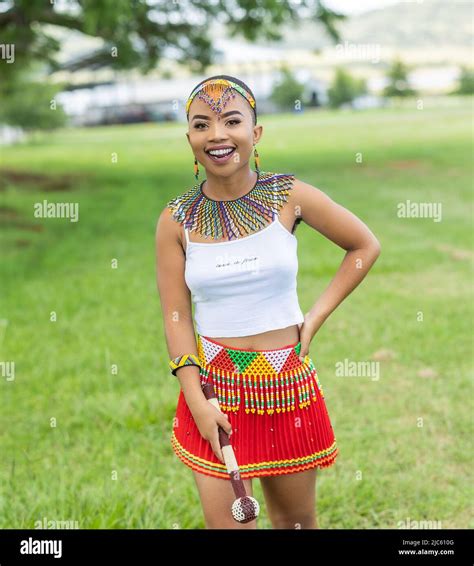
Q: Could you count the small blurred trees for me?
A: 4